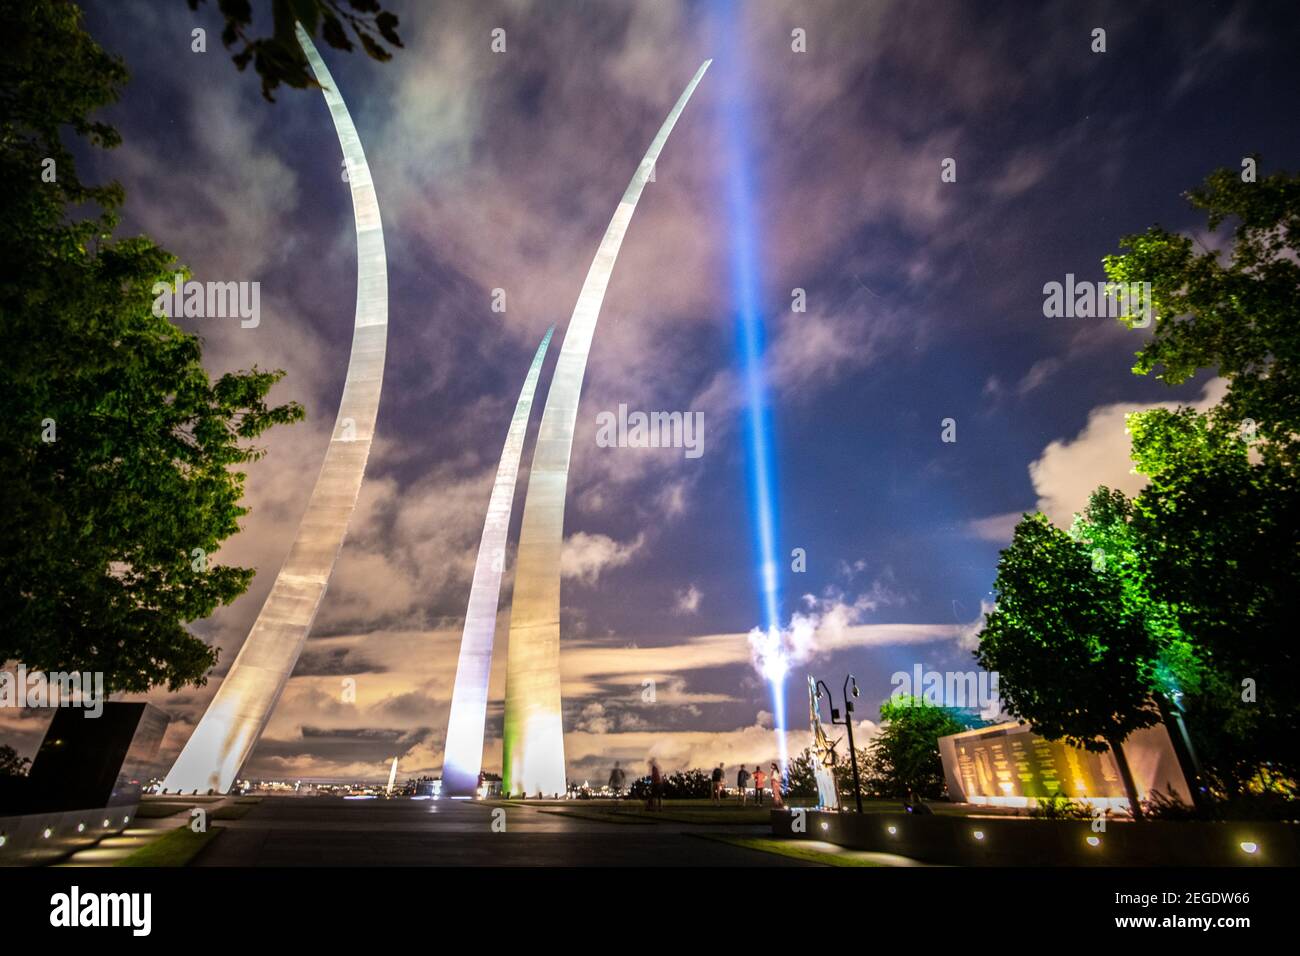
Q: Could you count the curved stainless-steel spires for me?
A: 3